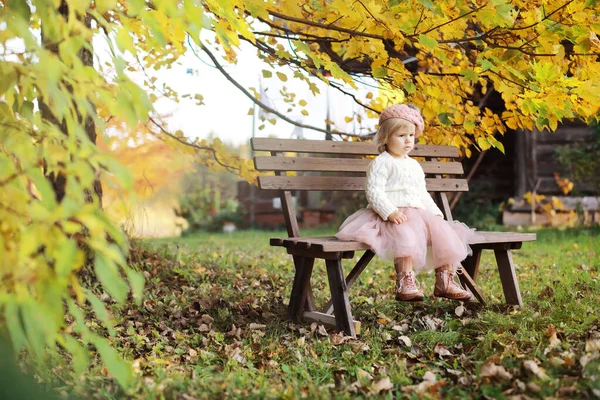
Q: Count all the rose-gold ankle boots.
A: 2